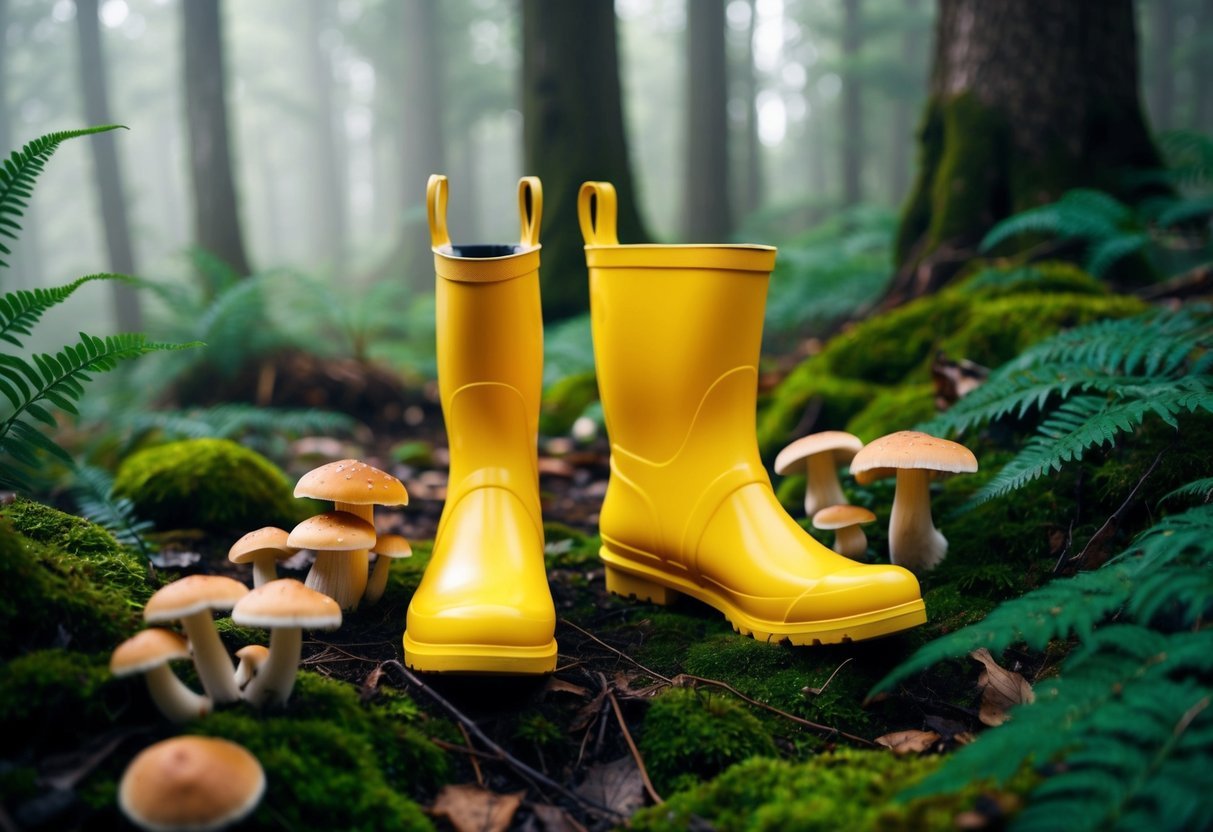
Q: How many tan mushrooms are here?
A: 12